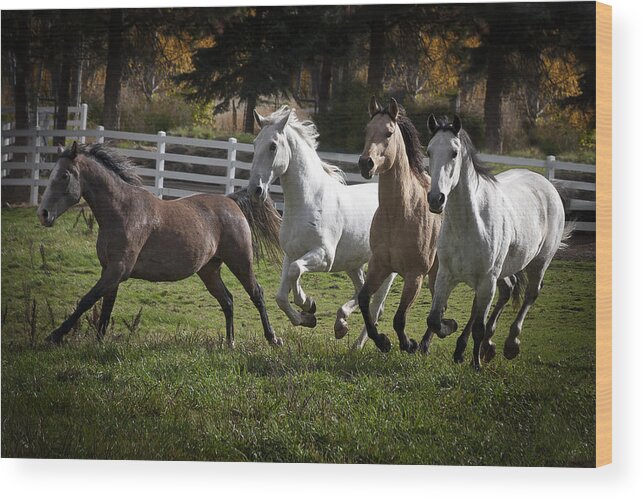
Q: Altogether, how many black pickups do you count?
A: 0